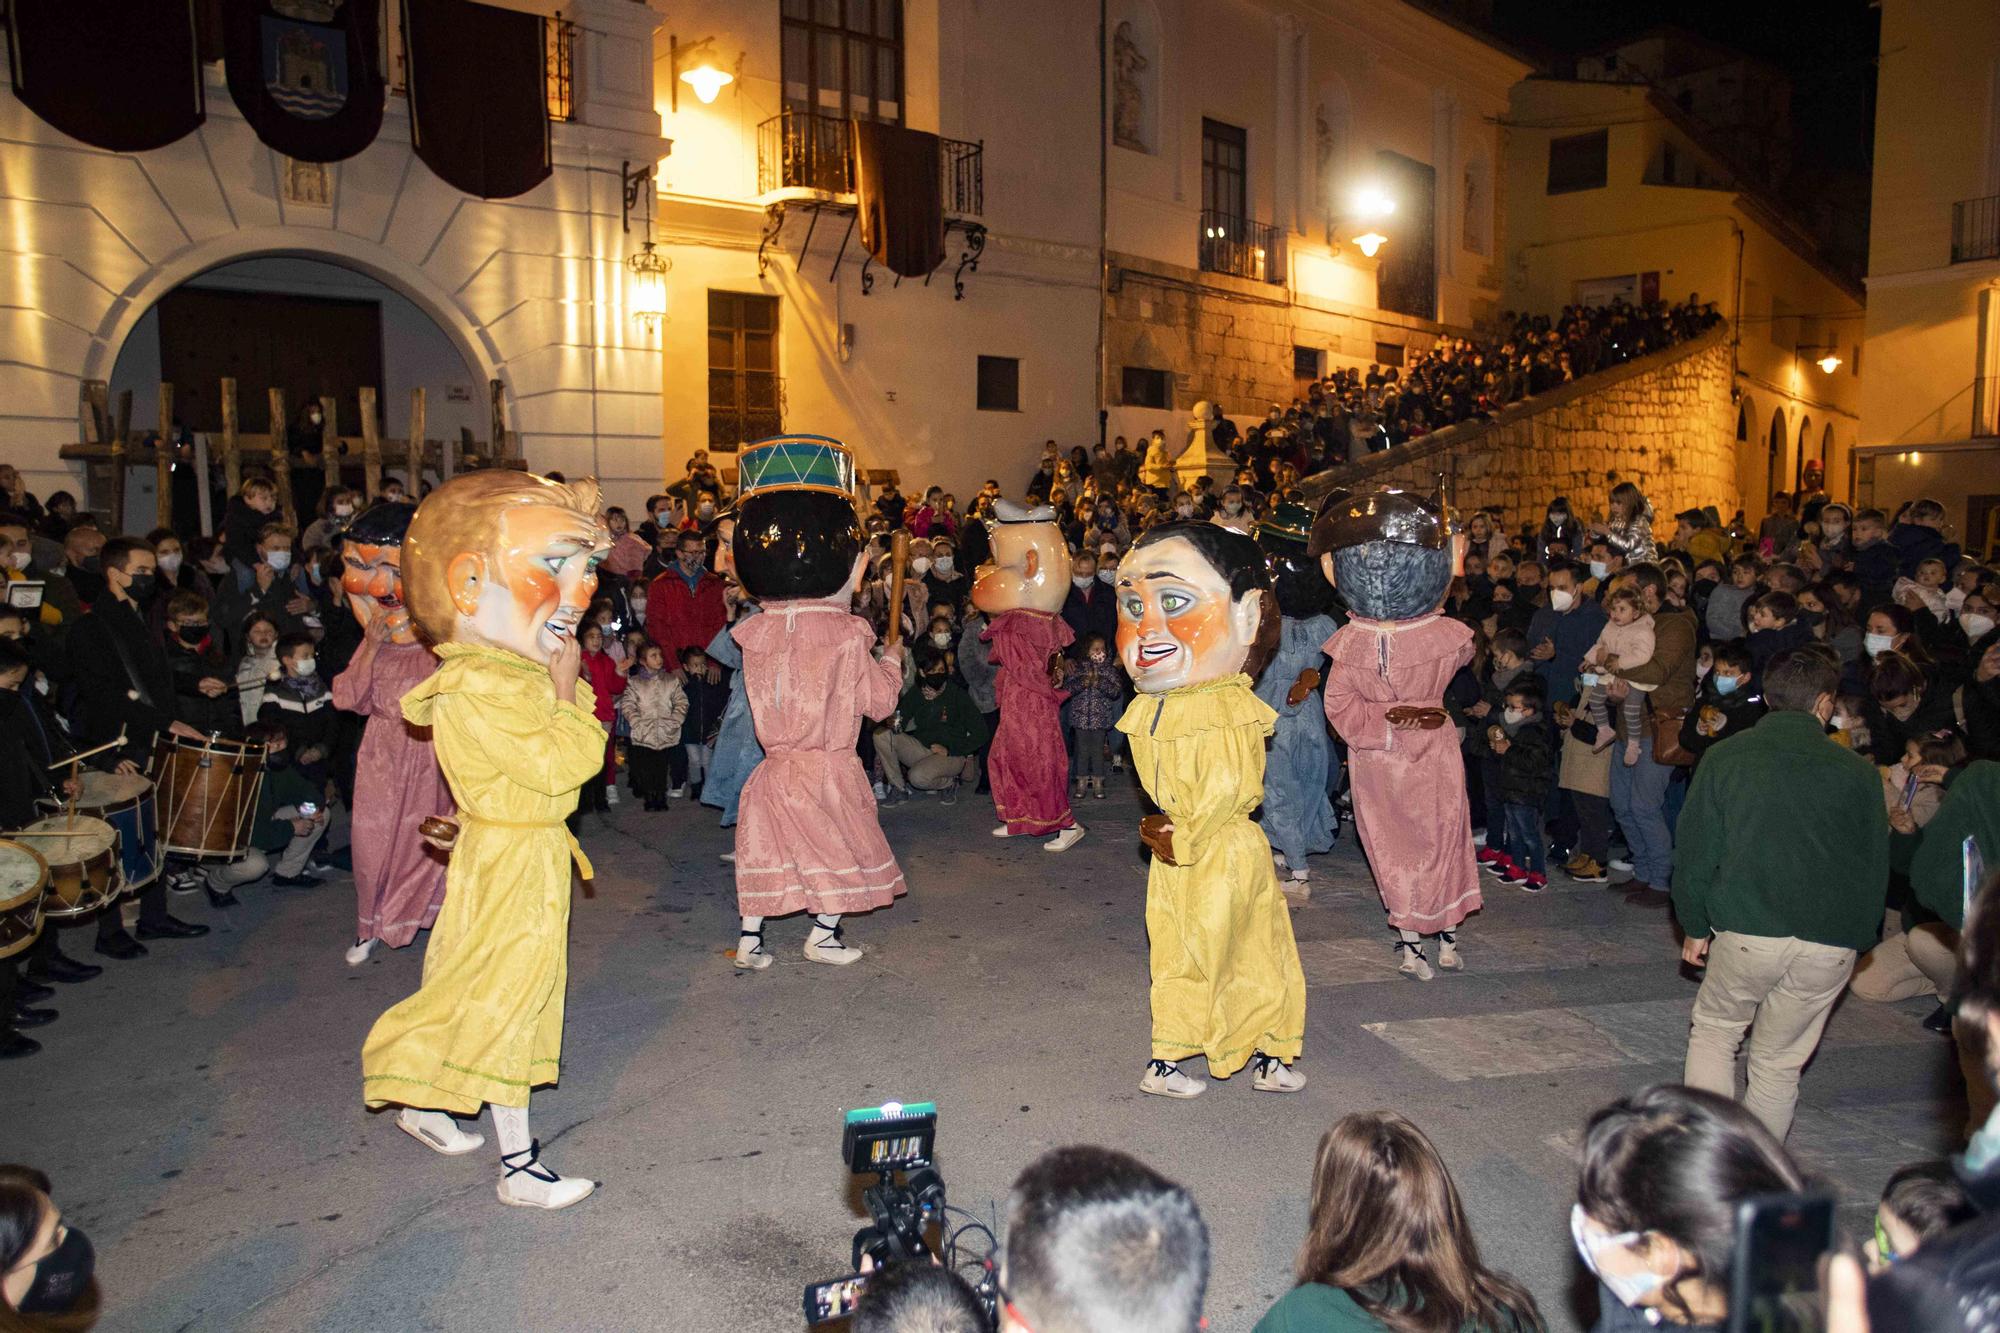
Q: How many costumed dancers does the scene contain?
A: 8